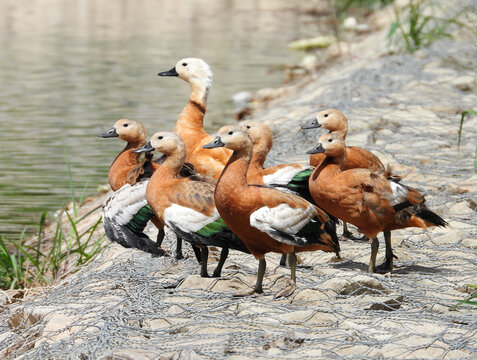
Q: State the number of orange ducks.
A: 7